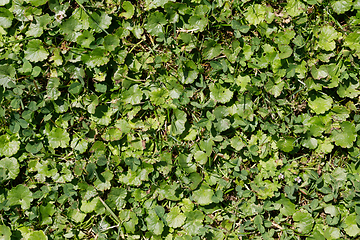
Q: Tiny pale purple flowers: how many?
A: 2